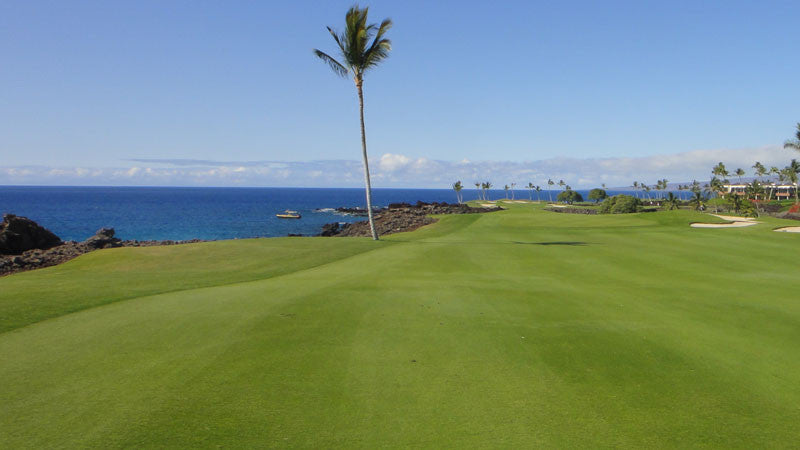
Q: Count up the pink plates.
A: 0